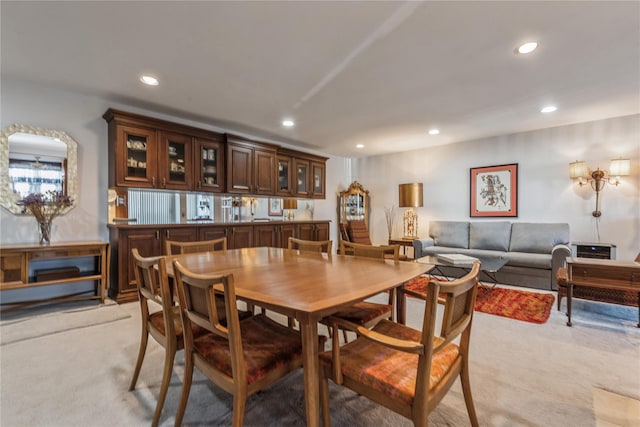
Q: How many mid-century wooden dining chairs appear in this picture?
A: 6